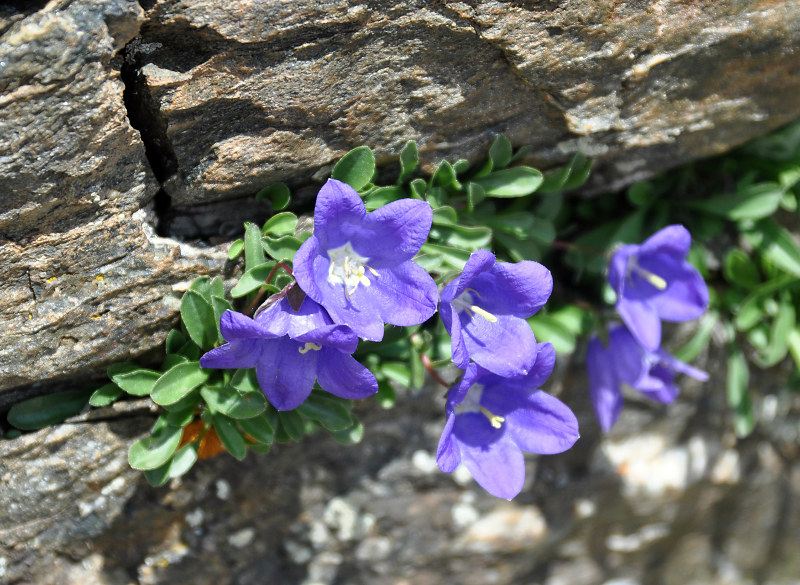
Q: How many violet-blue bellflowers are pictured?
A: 6